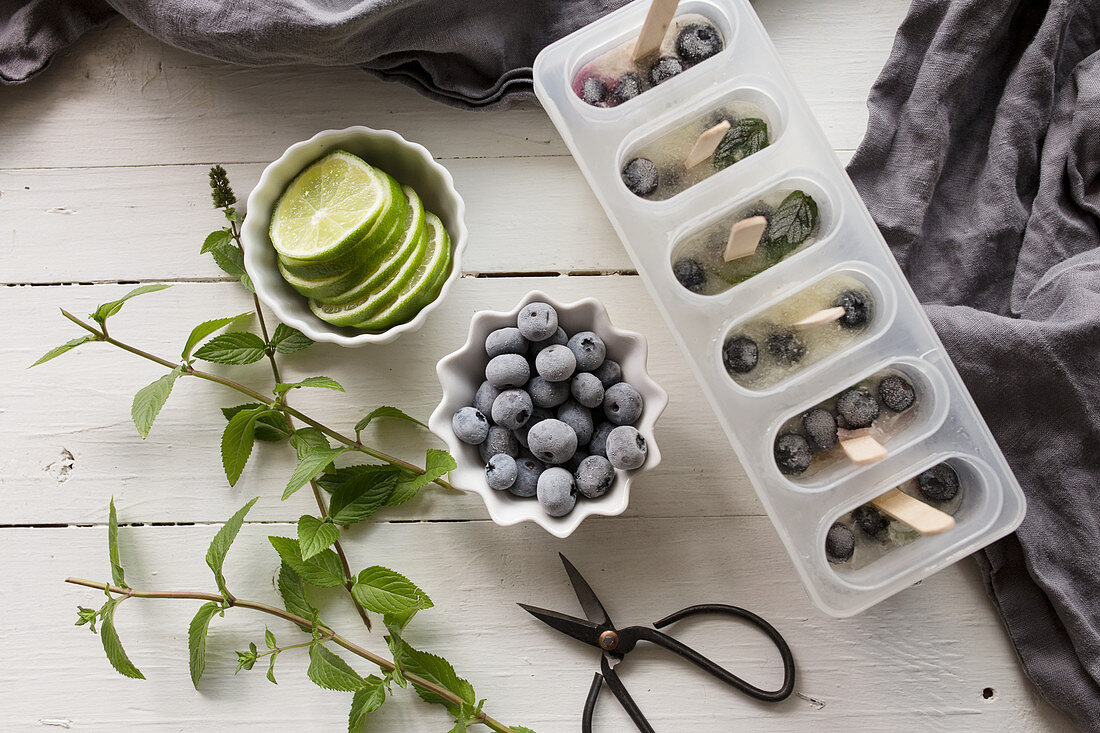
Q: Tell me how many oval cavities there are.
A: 6